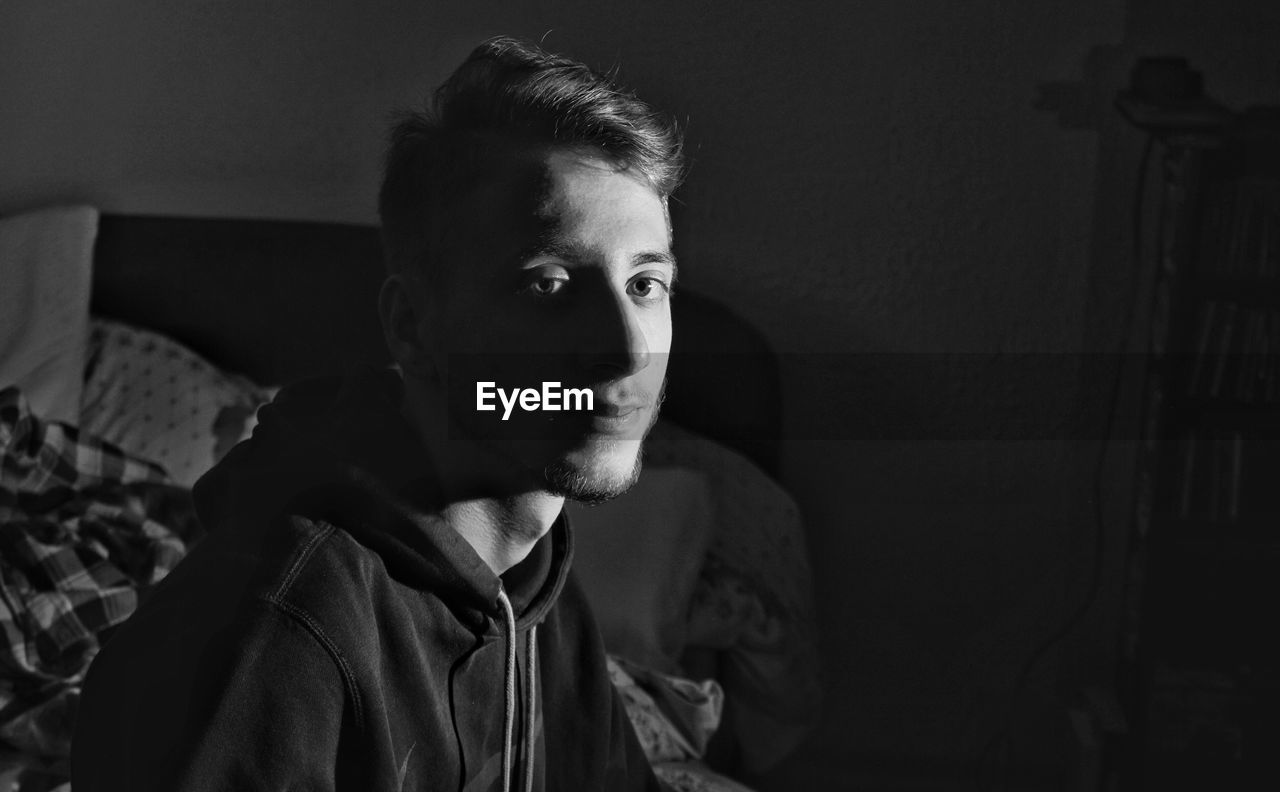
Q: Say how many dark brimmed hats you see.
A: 0